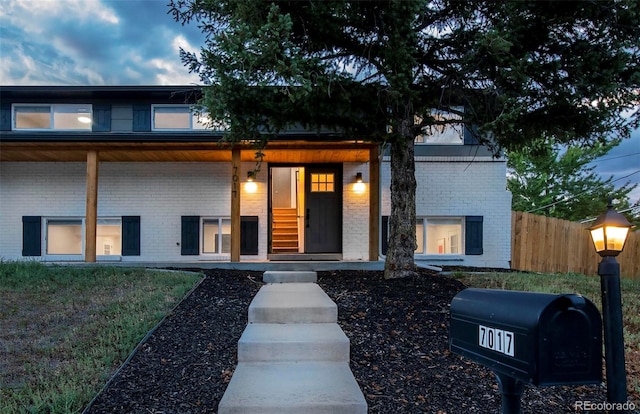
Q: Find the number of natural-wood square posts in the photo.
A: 3